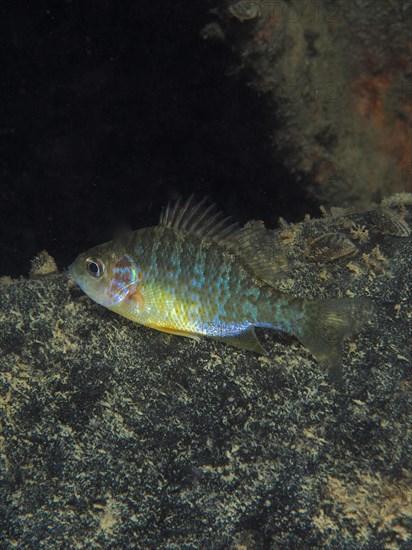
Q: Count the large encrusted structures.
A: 2